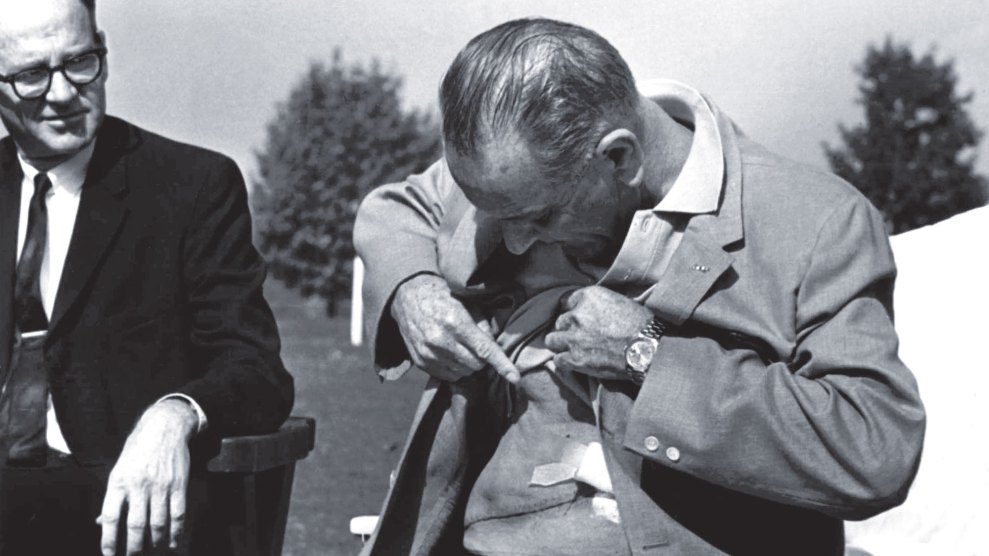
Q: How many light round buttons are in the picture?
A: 2